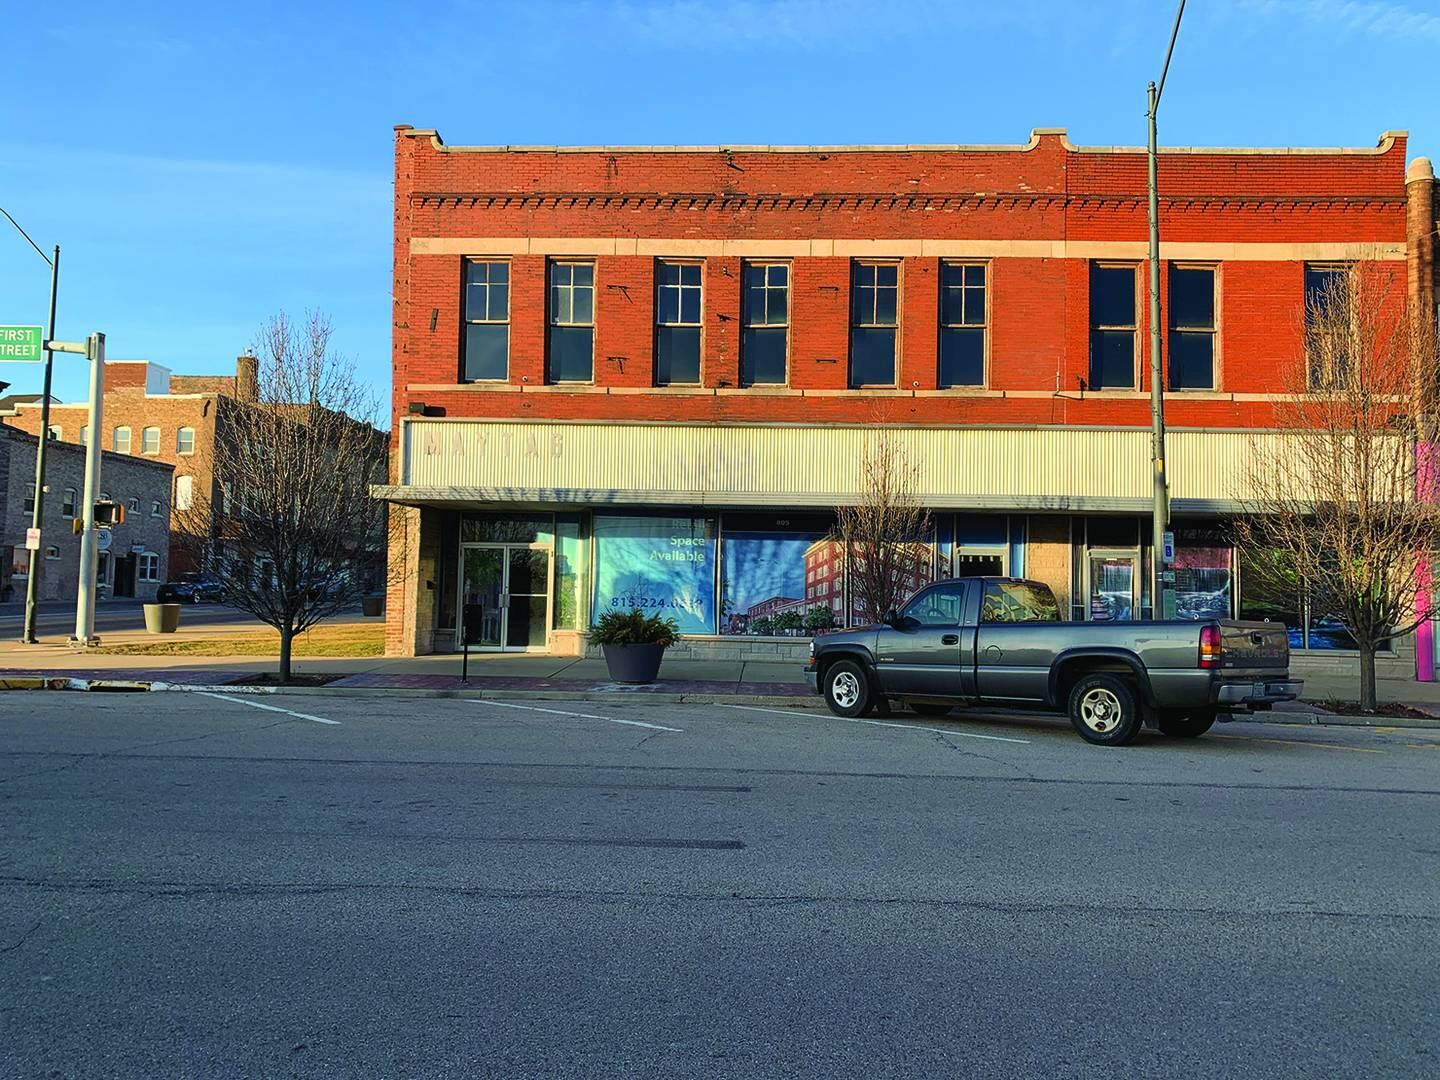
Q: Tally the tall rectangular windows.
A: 9